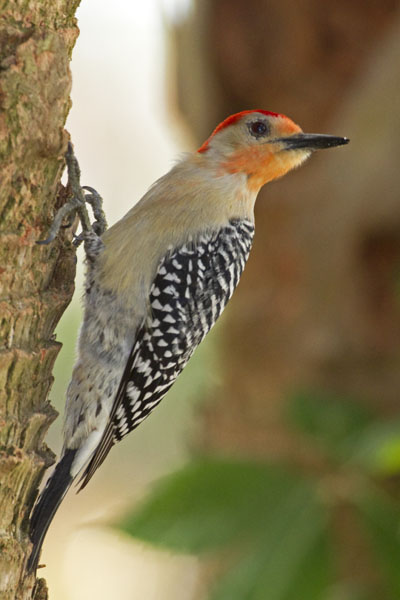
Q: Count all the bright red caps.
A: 1